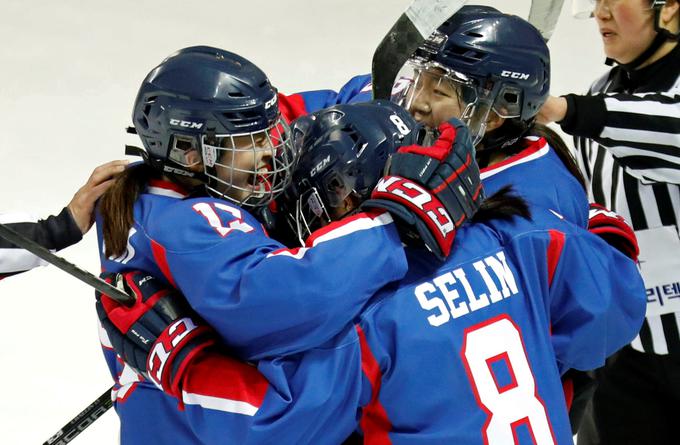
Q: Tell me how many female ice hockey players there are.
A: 3